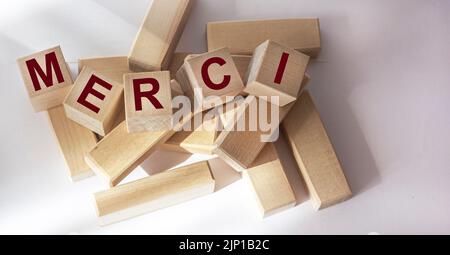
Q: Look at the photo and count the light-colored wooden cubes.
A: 5